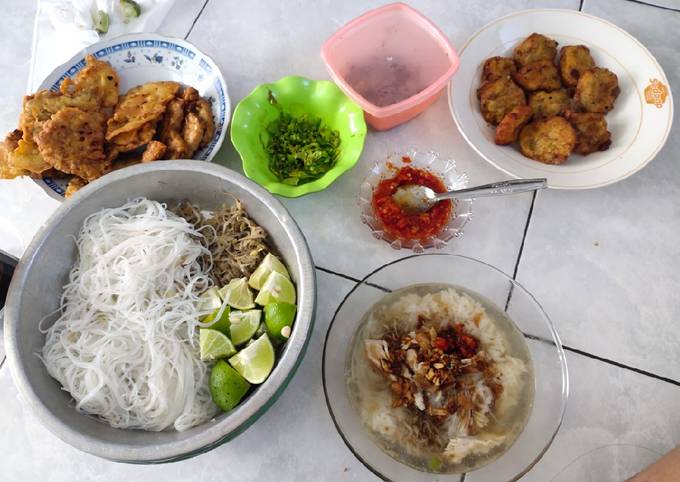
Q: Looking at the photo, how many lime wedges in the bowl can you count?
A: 10